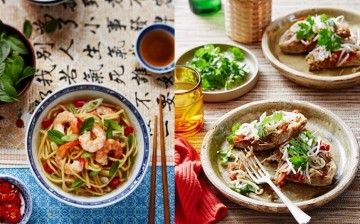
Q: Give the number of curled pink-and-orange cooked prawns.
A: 5